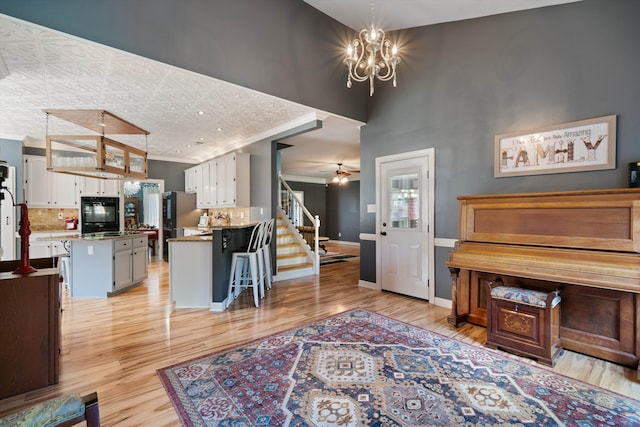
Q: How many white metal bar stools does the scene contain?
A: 3